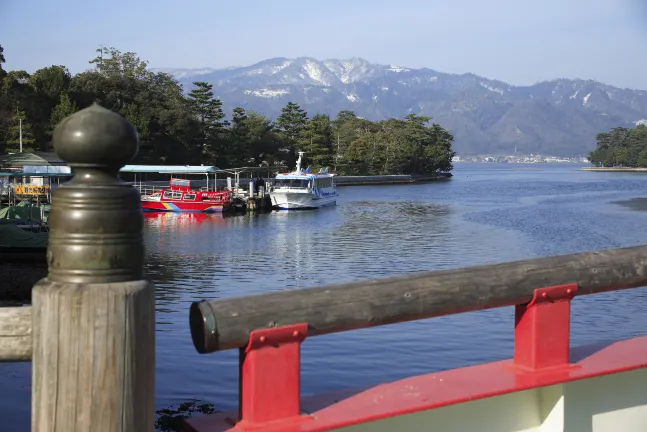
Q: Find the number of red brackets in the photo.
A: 2